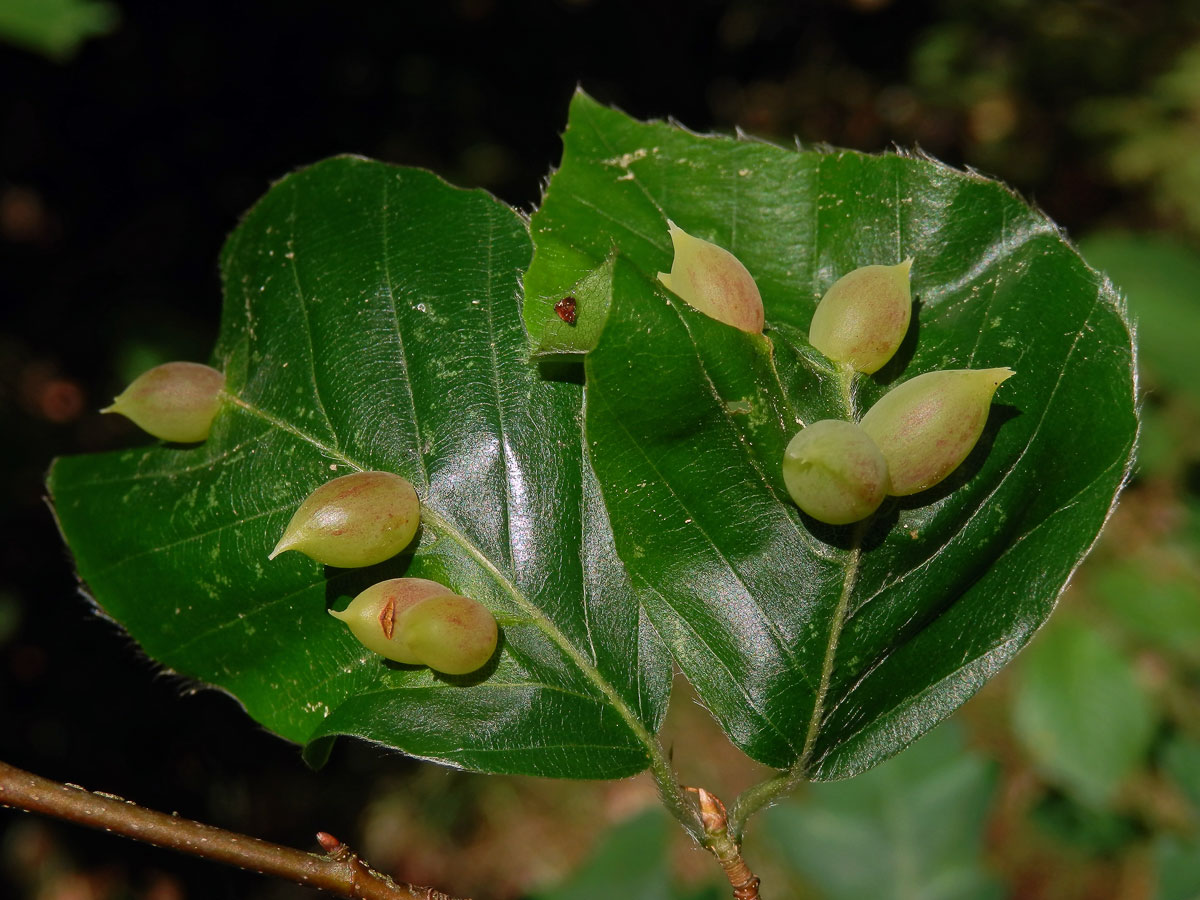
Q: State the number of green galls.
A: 8